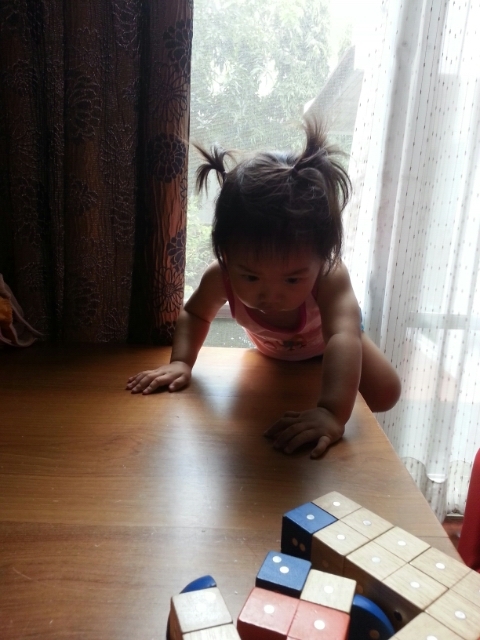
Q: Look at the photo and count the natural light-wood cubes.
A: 13